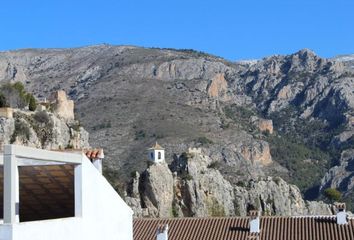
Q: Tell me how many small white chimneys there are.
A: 3